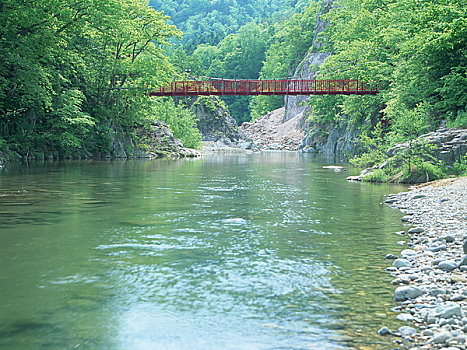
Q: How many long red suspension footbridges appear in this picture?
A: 1